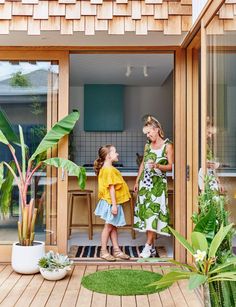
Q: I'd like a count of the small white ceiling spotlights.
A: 2